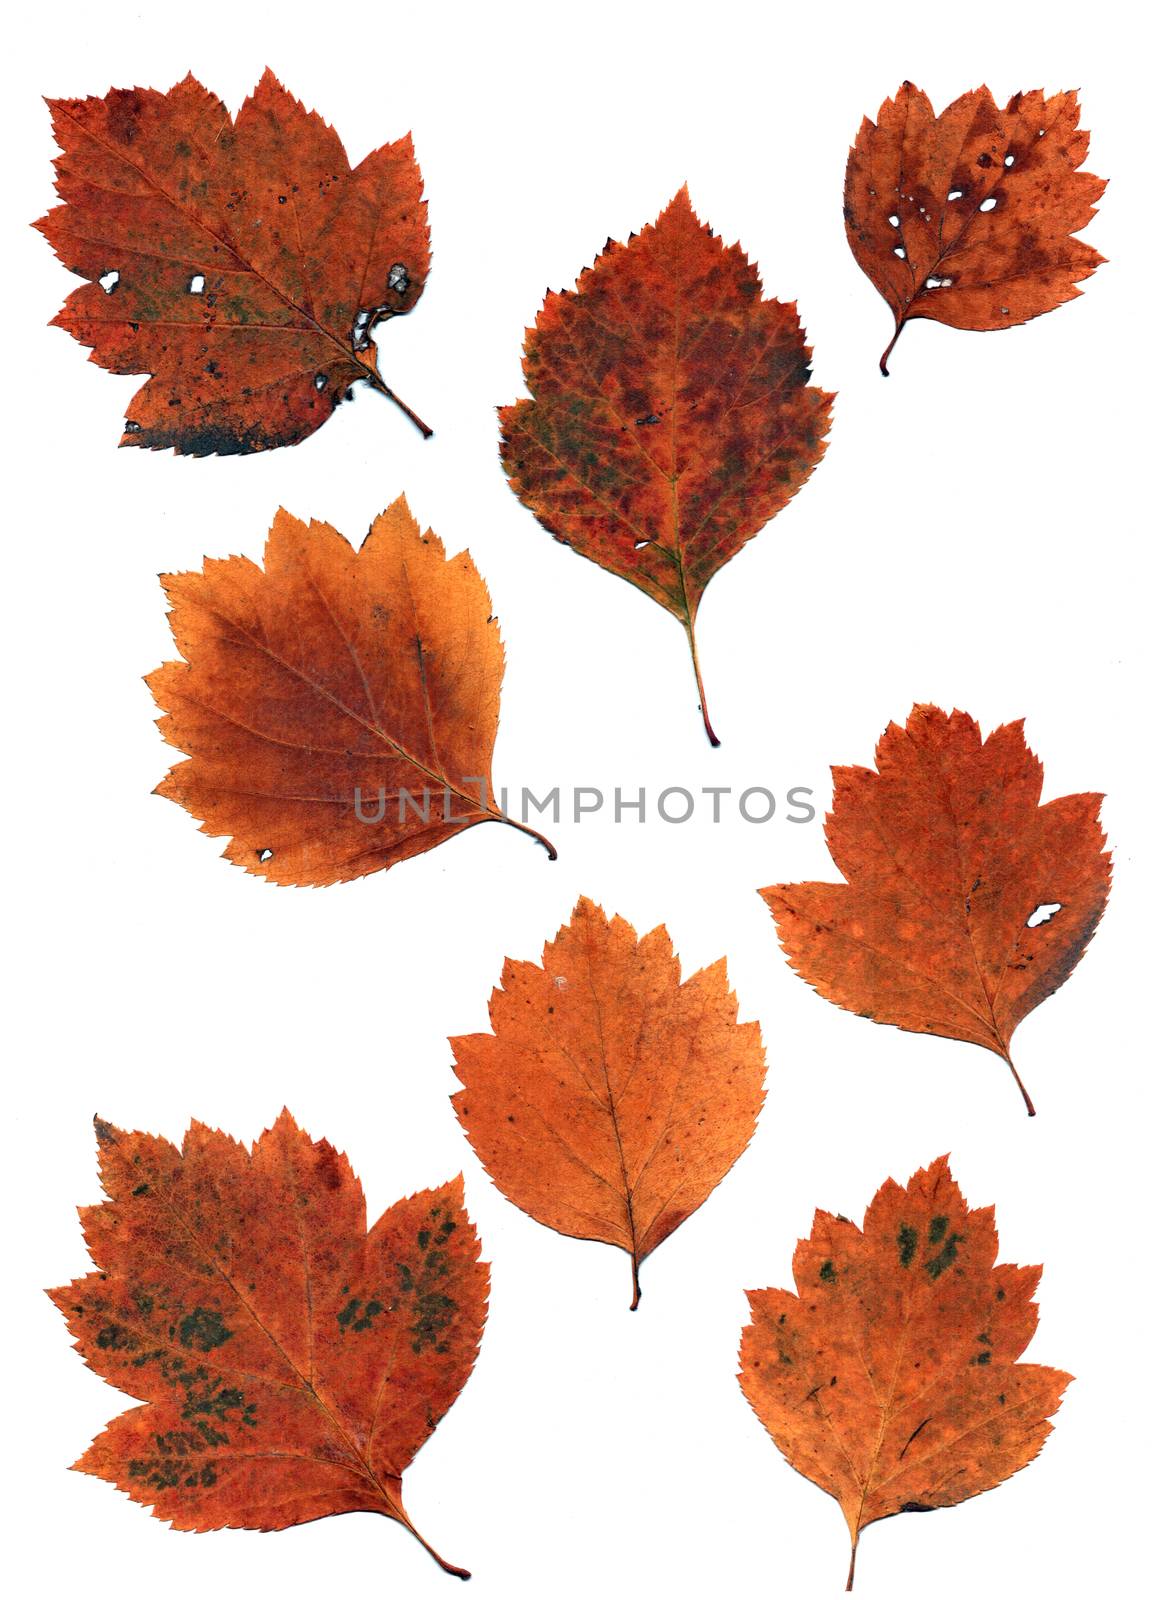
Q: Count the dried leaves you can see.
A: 8